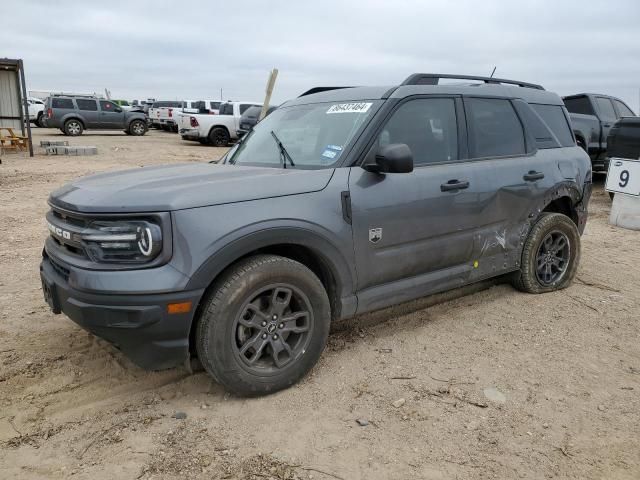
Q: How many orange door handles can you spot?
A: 0